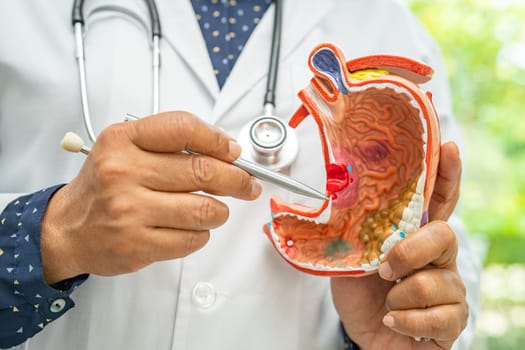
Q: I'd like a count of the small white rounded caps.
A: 1